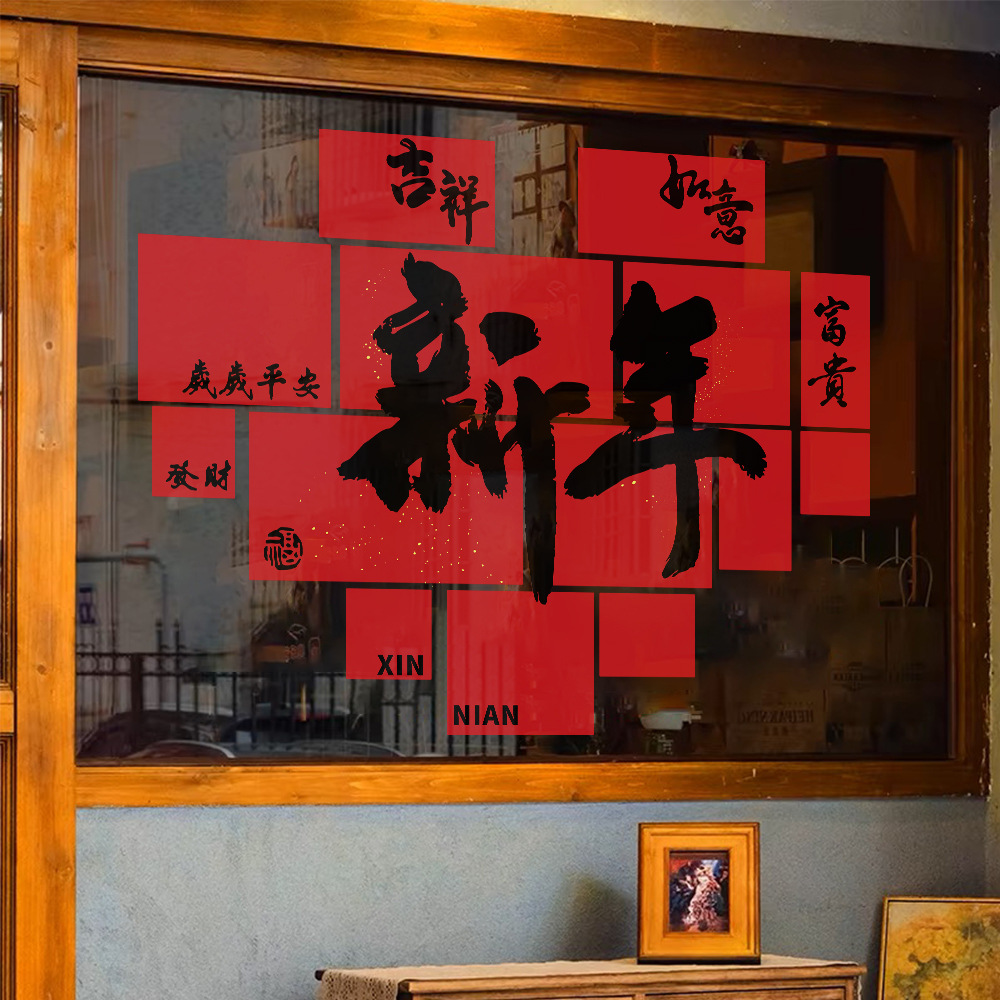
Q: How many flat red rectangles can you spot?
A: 14